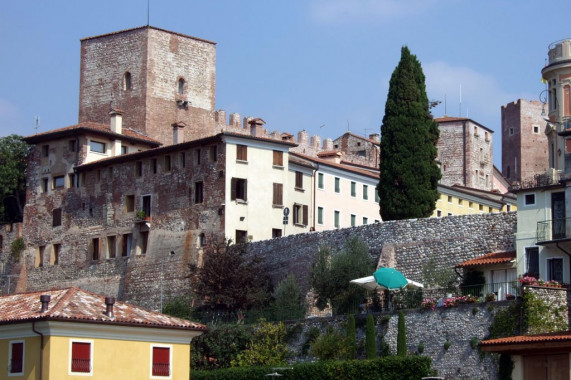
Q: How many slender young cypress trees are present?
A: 3